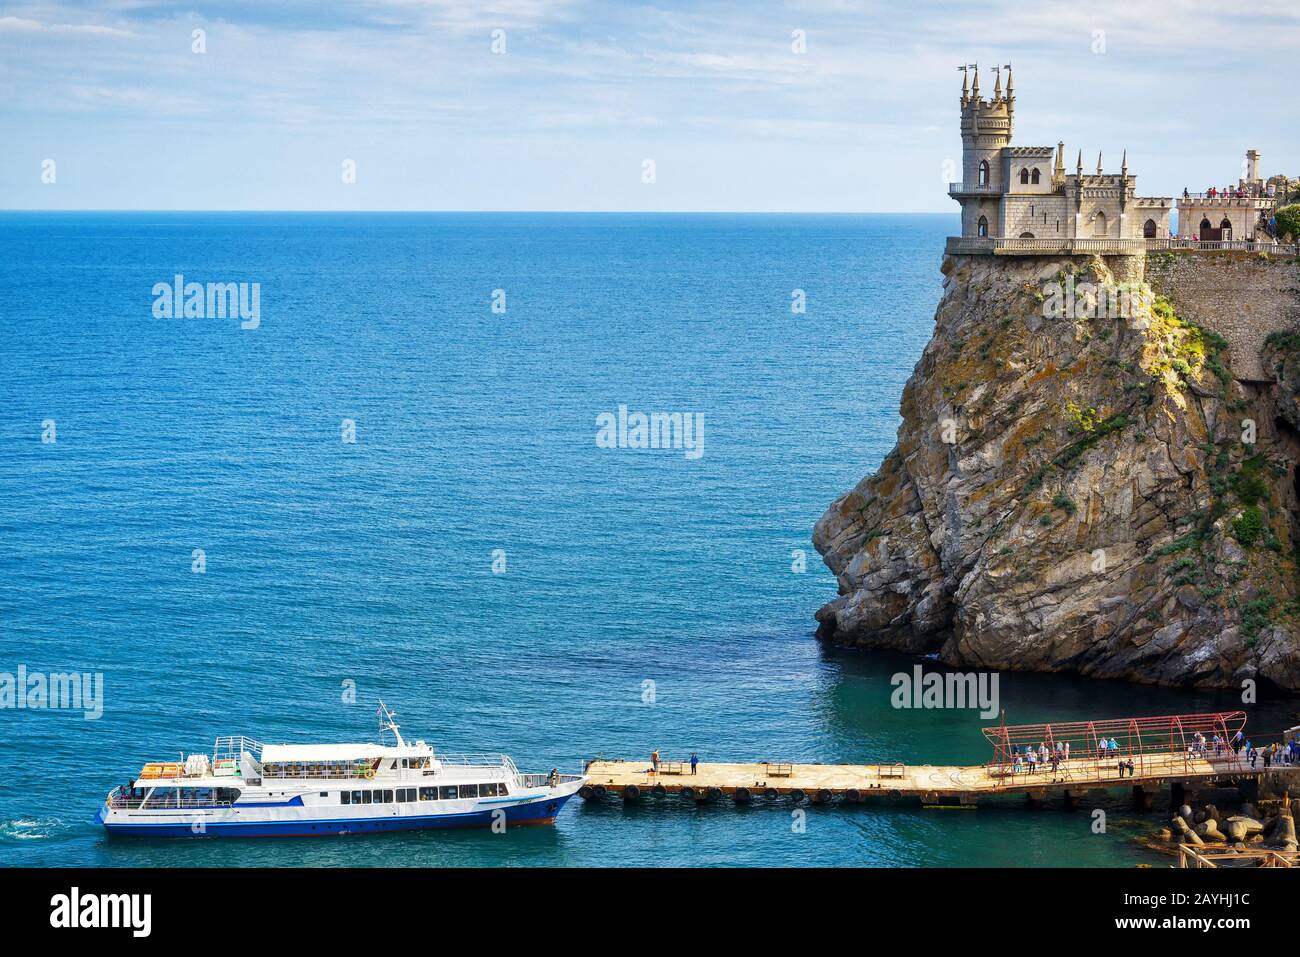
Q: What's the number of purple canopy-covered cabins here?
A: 0